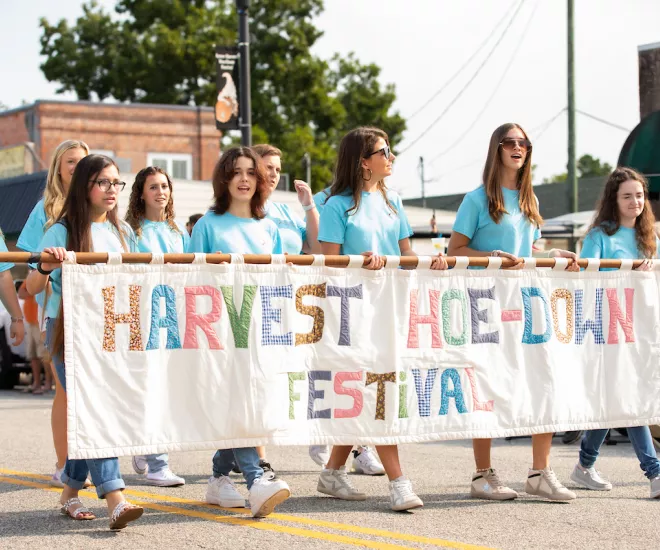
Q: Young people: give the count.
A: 8